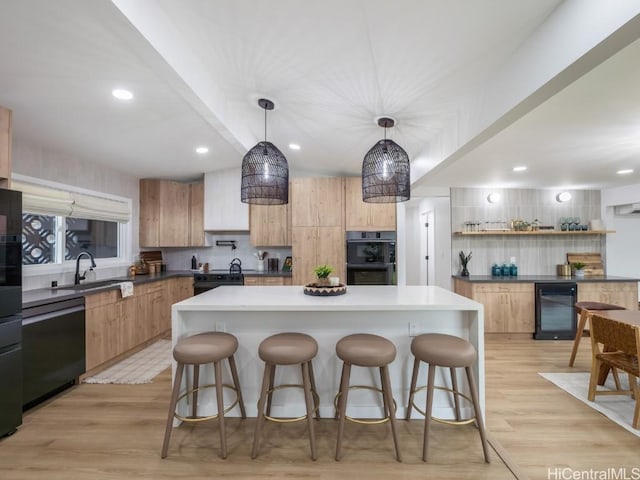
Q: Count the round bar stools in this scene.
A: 4